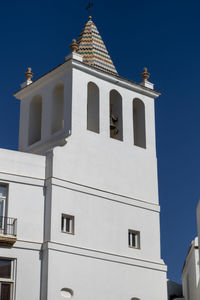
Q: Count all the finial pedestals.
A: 3